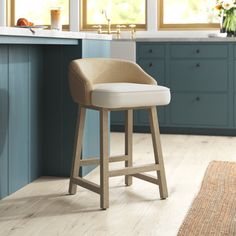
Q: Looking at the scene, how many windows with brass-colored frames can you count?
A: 3